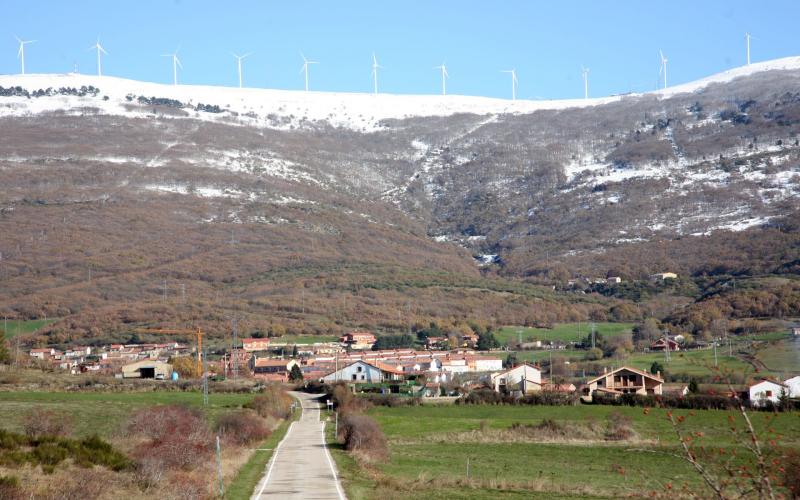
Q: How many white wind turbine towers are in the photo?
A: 11